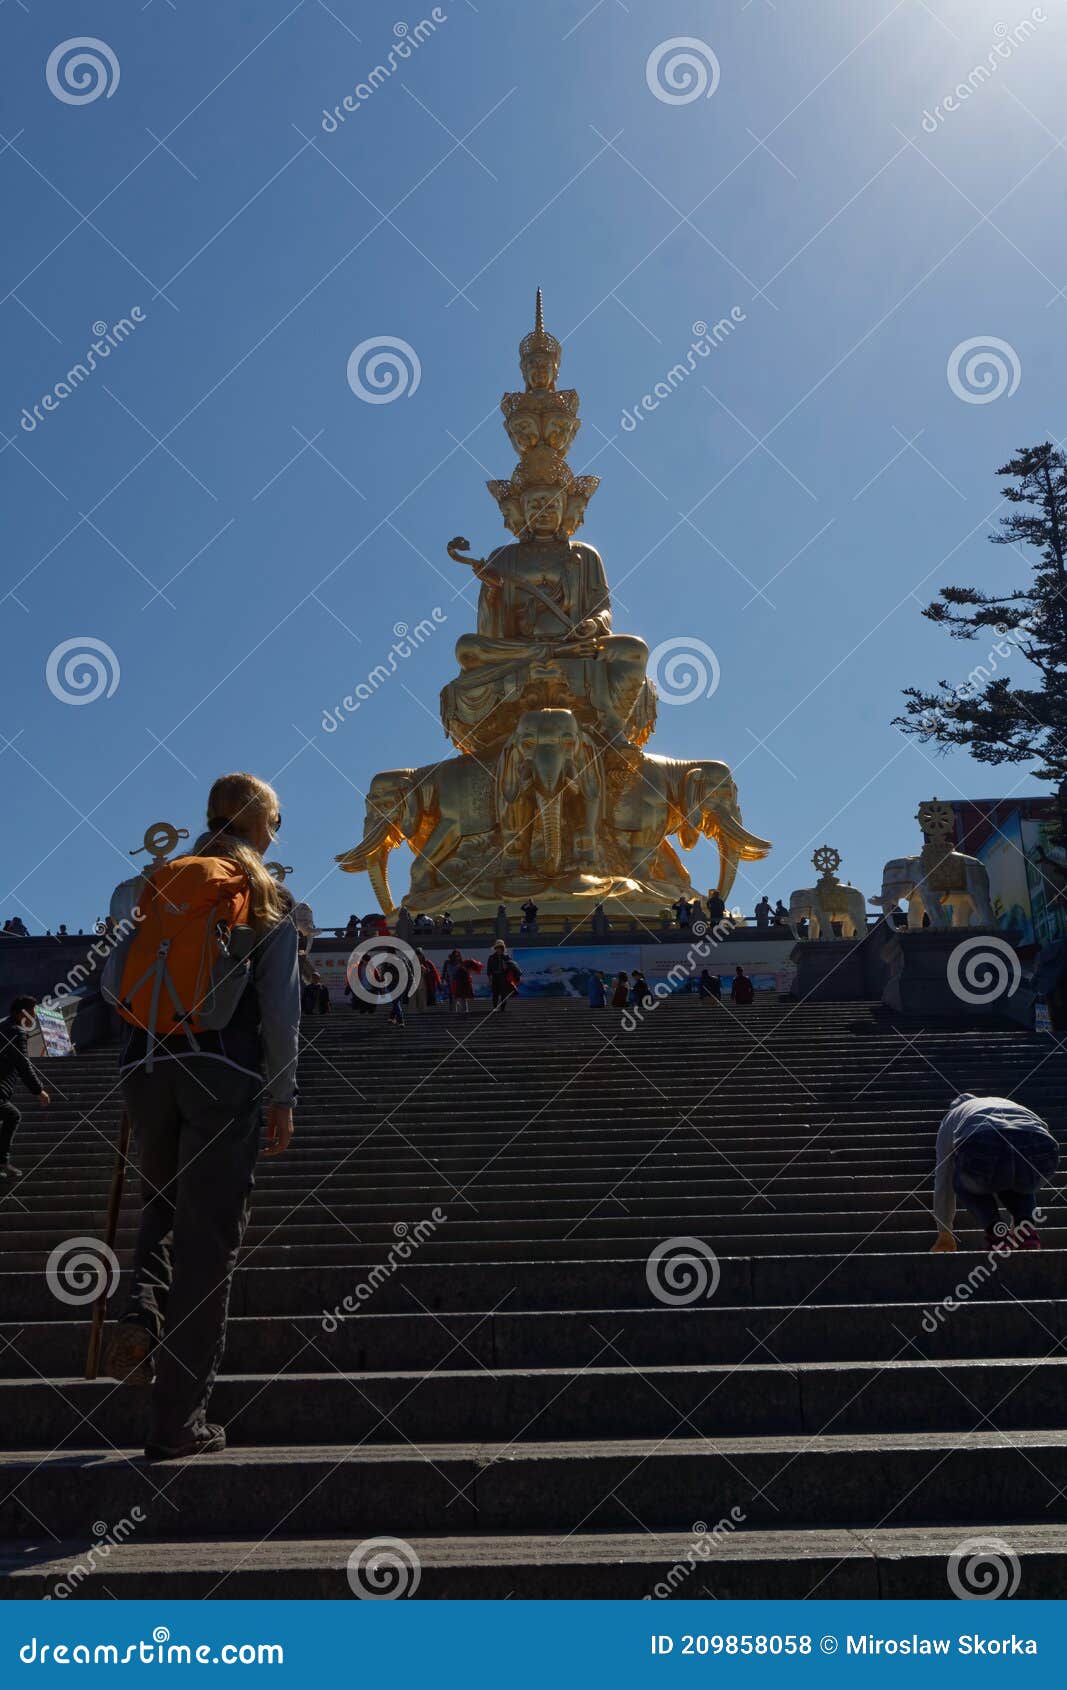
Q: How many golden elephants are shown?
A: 3